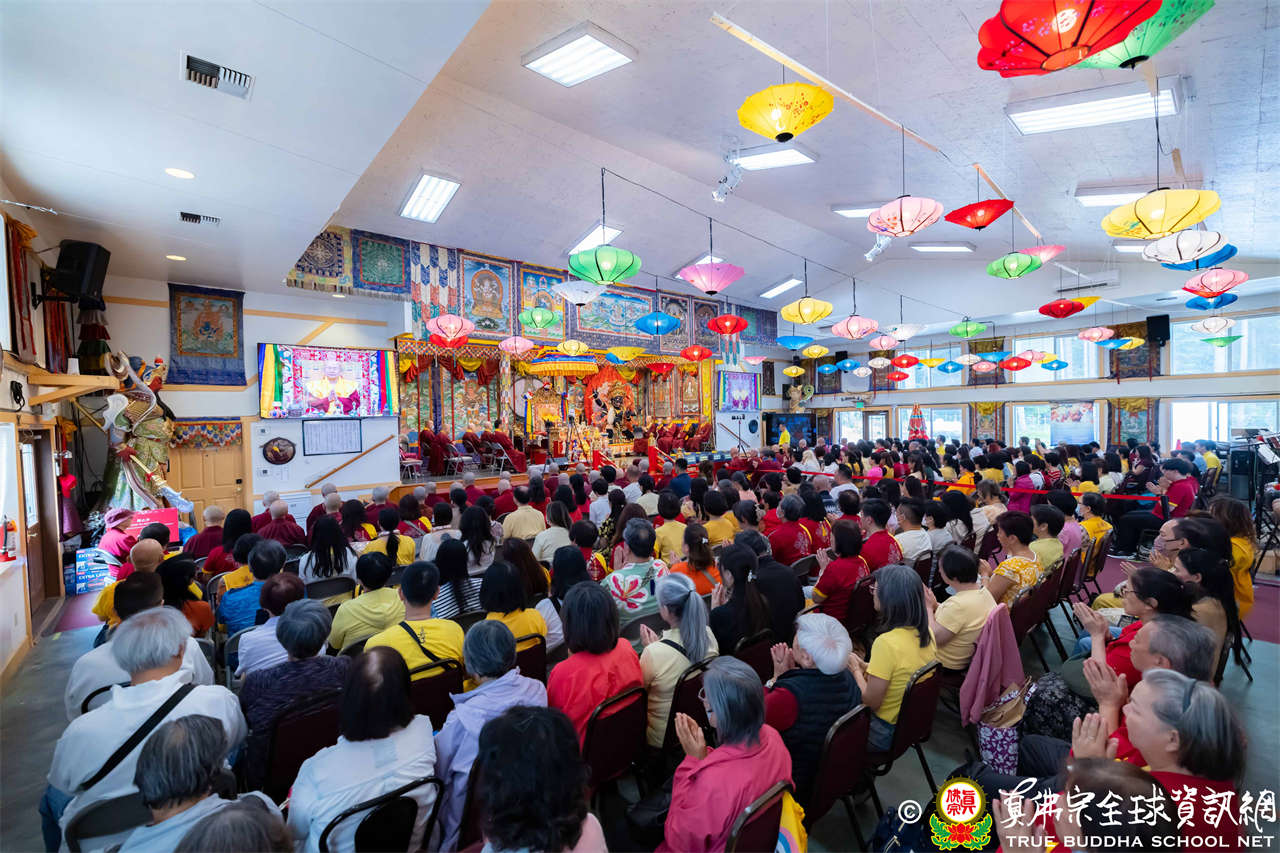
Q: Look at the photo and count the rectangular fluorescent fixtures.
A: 11